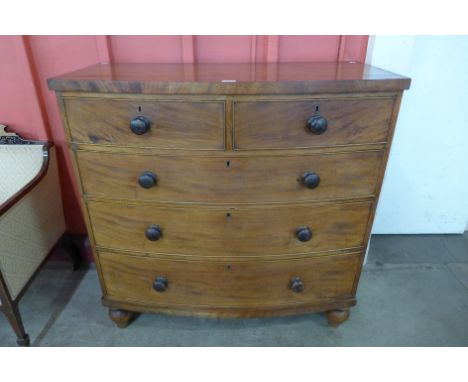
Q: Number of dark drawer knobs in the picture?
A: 8